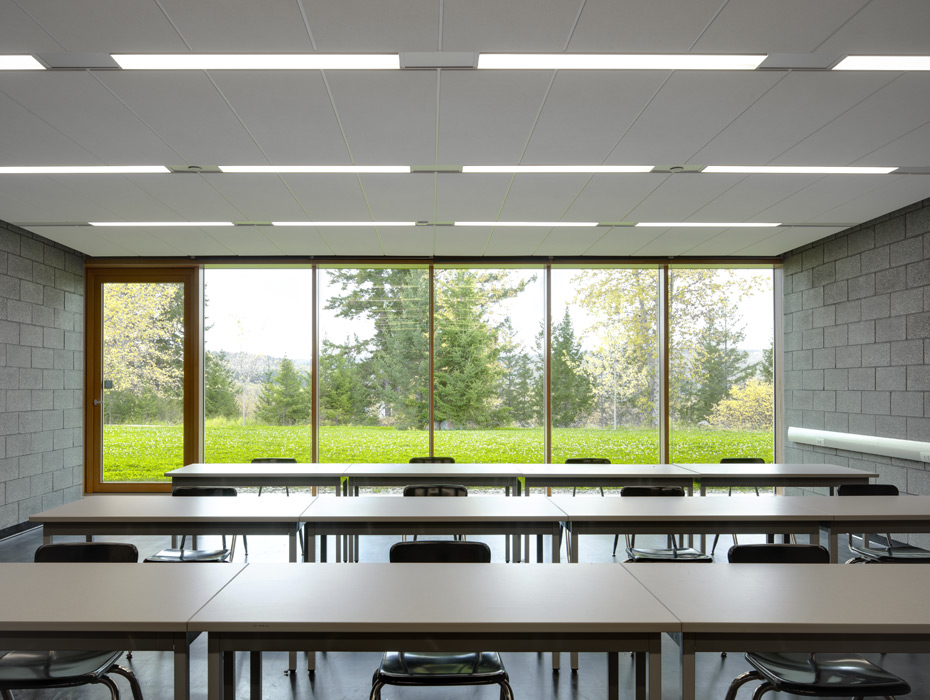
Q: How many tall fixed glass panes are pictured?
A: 5